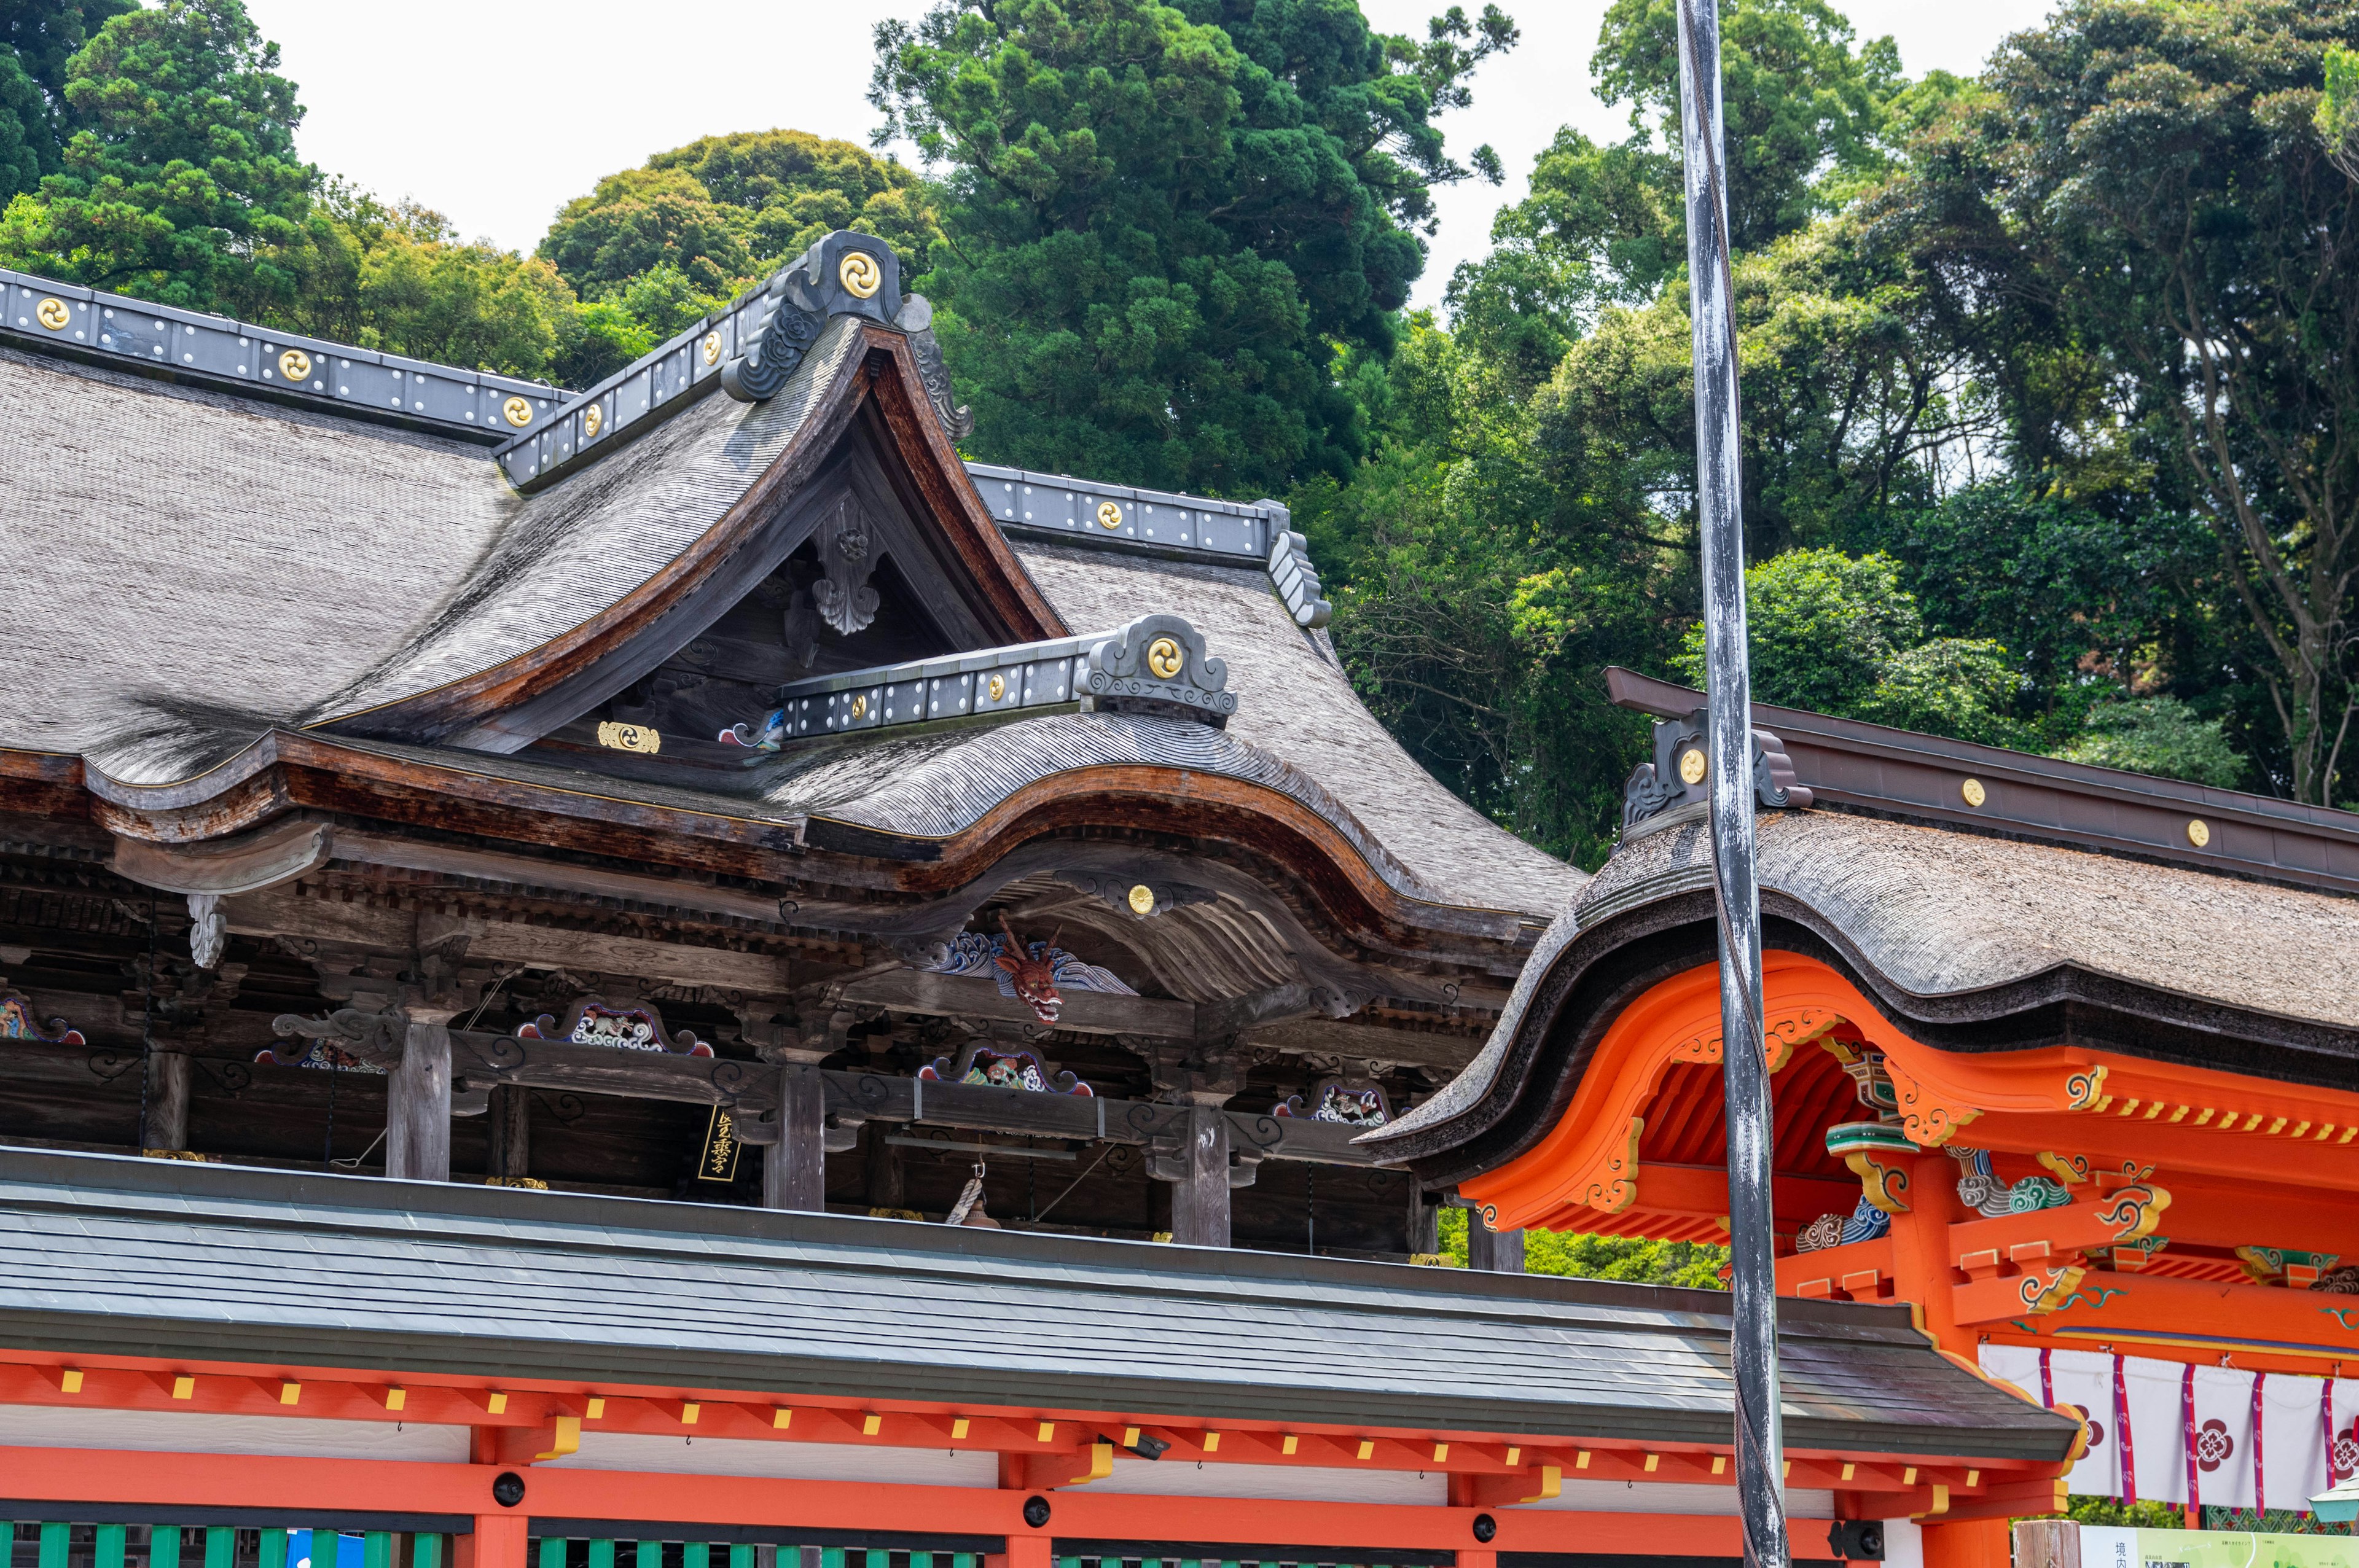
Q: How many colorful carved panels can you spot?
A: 5